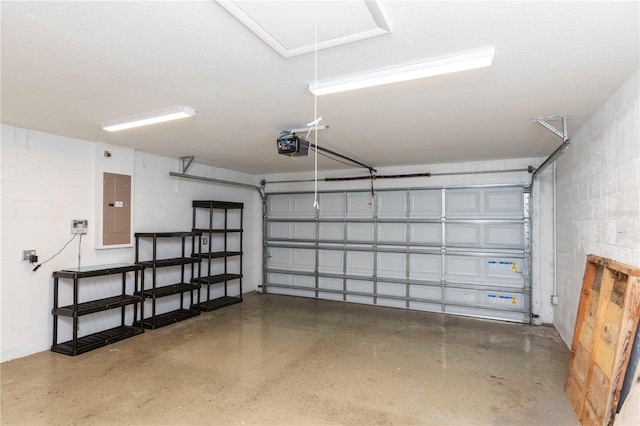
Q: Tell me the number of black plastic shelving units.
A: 3